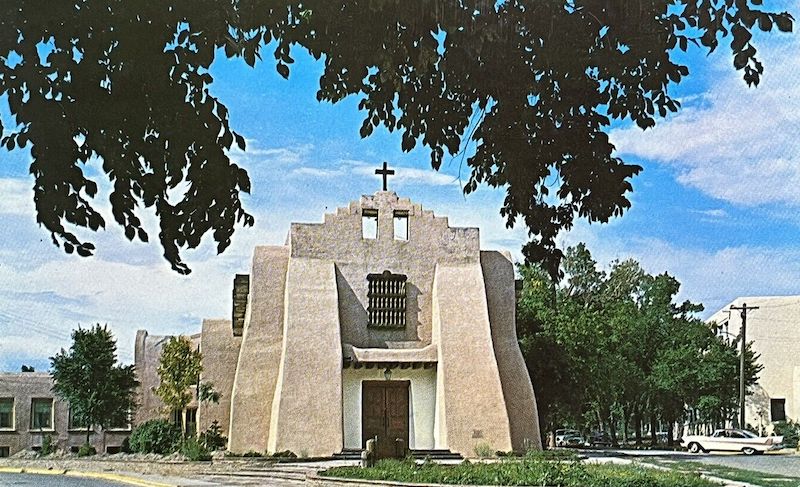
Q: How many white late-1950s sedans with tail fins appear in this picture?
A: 1